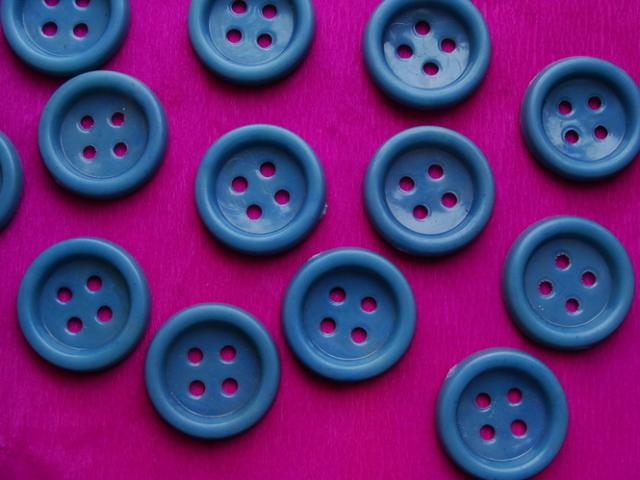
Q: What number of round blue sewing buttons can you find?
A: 13